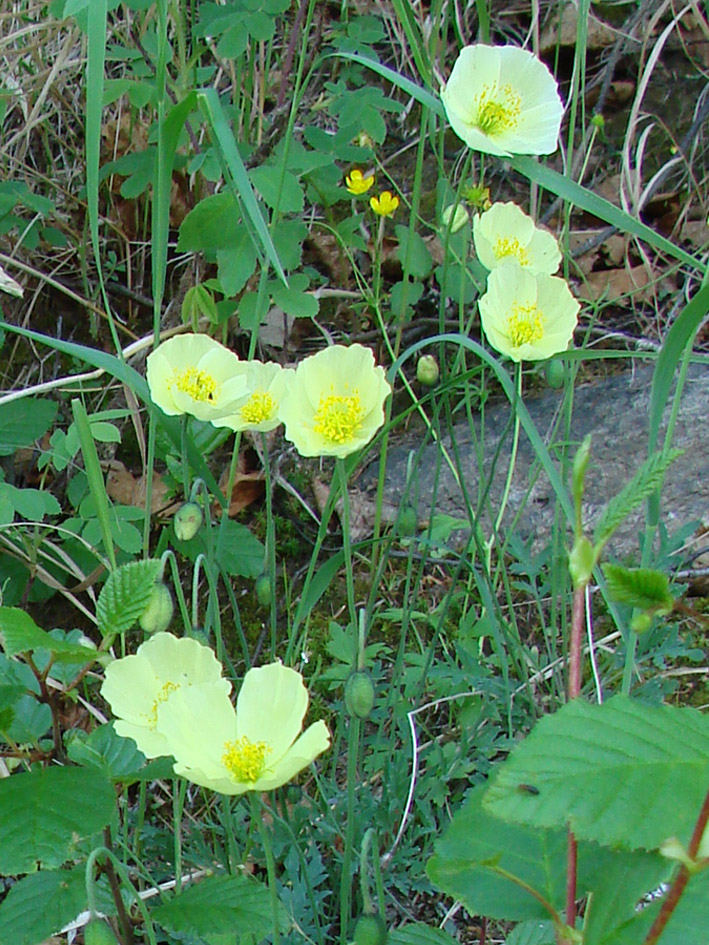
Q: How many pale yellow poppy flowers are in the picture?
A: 8